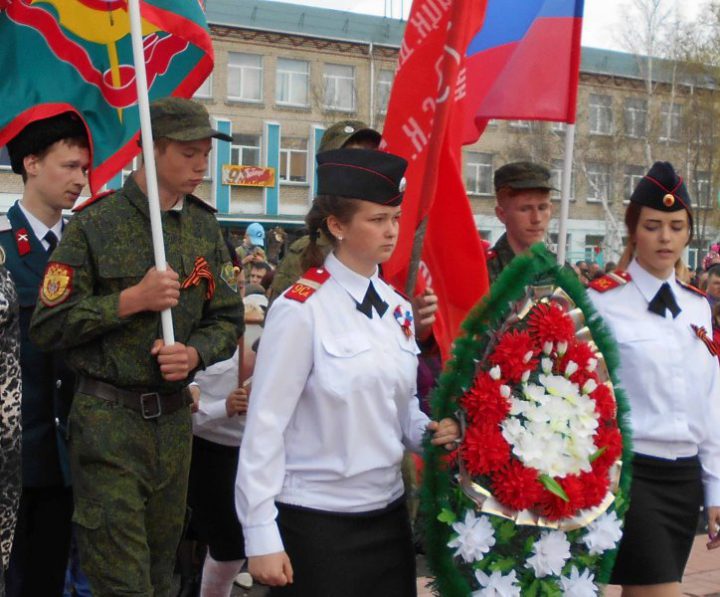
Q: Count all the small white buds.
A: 10